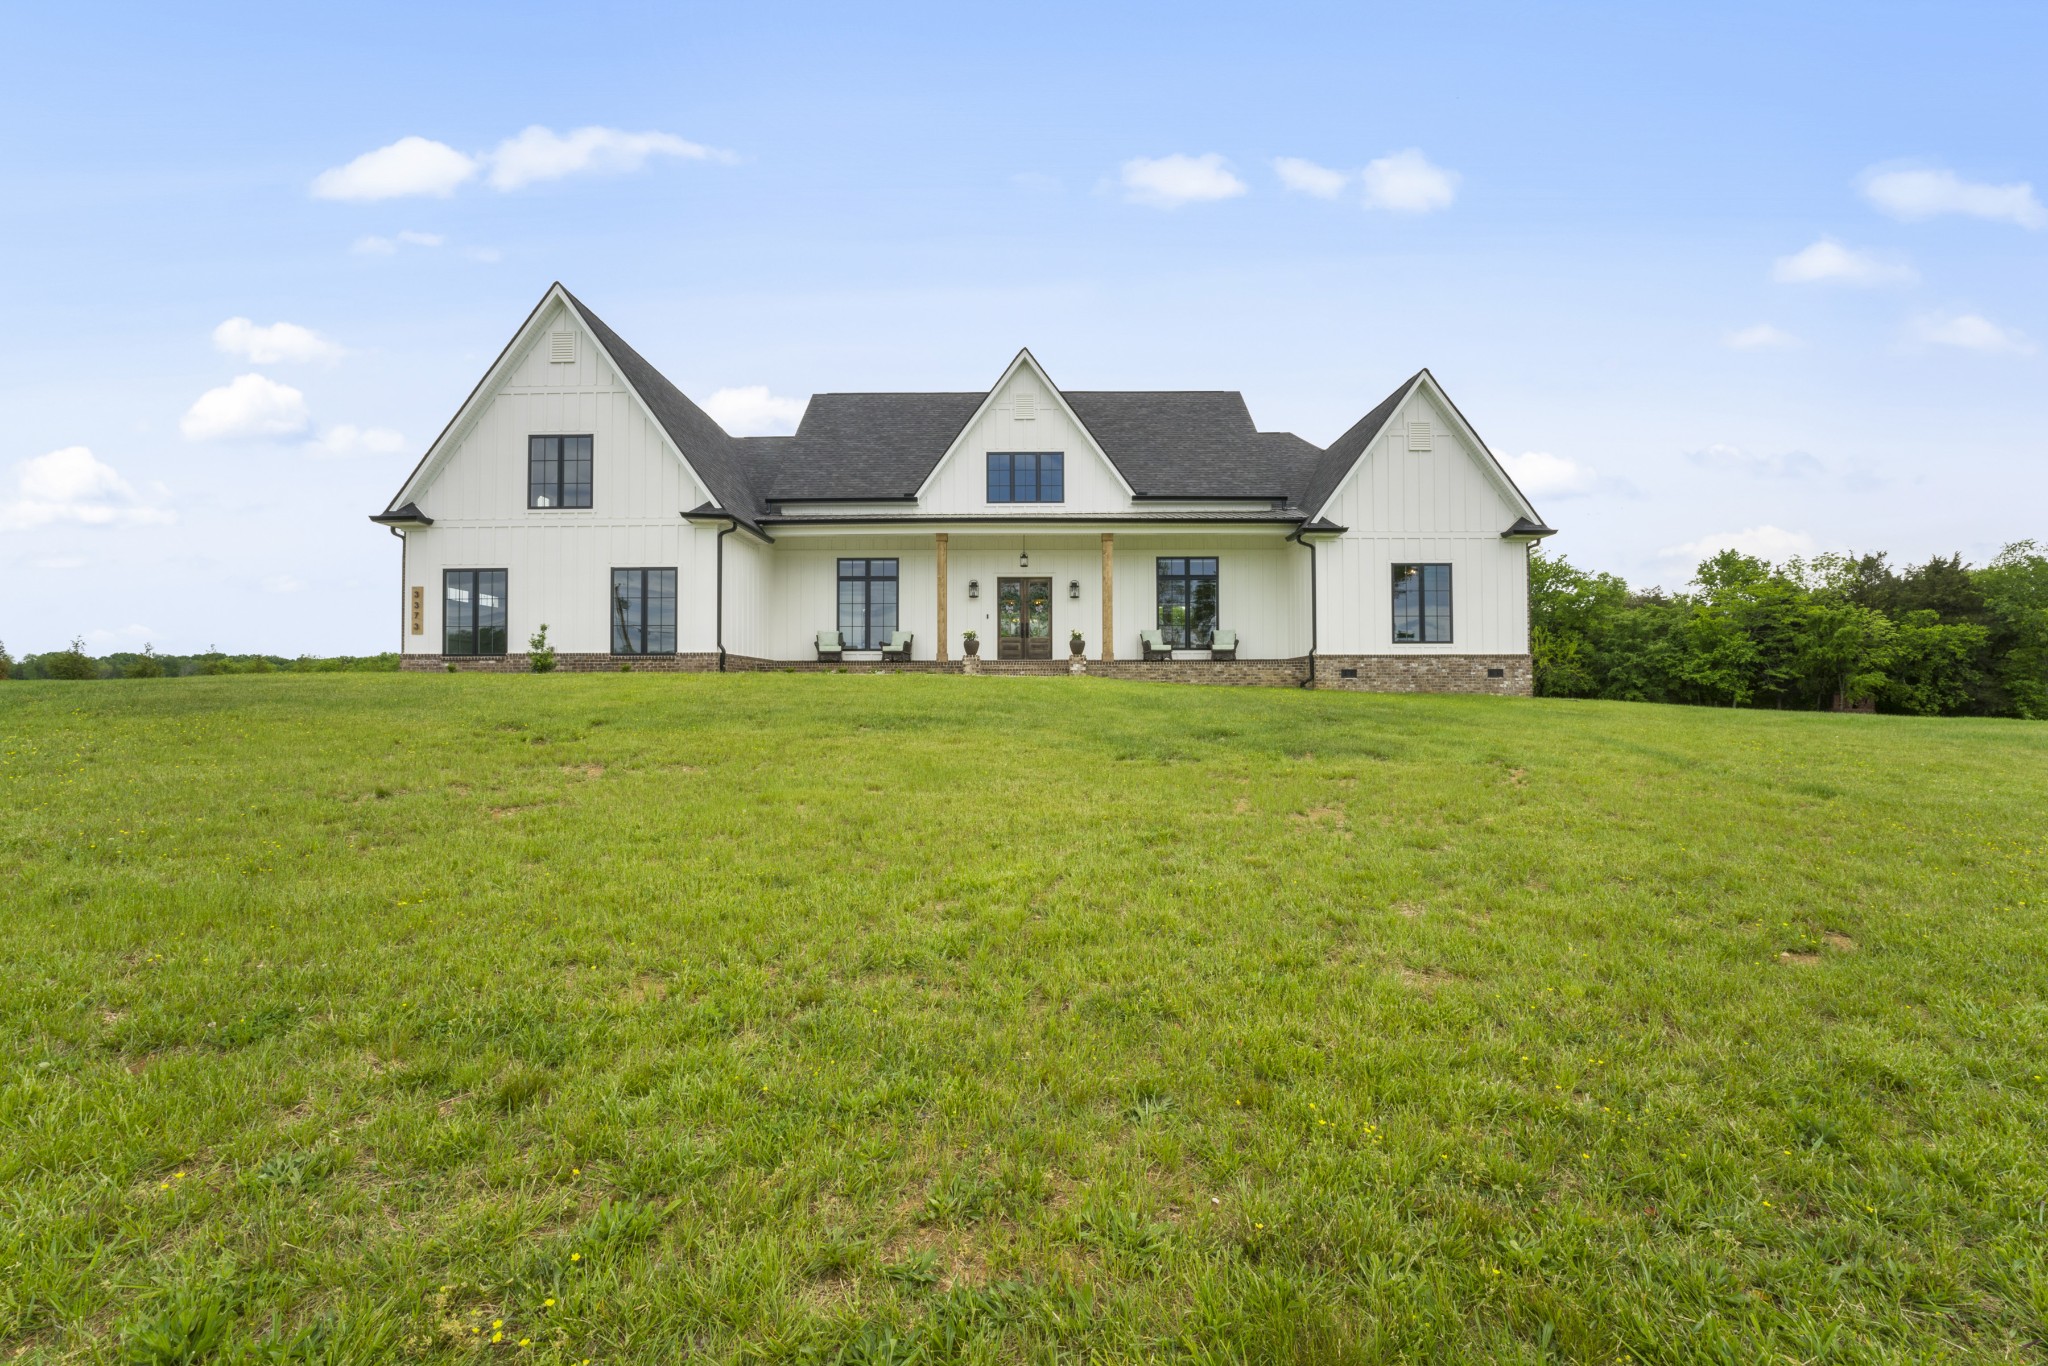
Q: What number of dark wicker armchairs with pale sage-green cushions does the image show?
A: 4